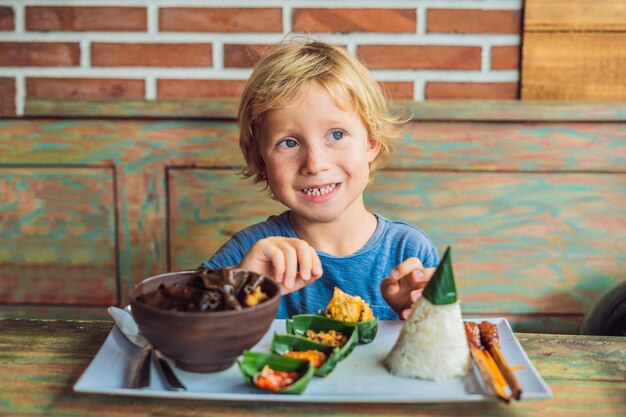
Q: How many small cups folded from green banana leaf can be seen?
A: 4